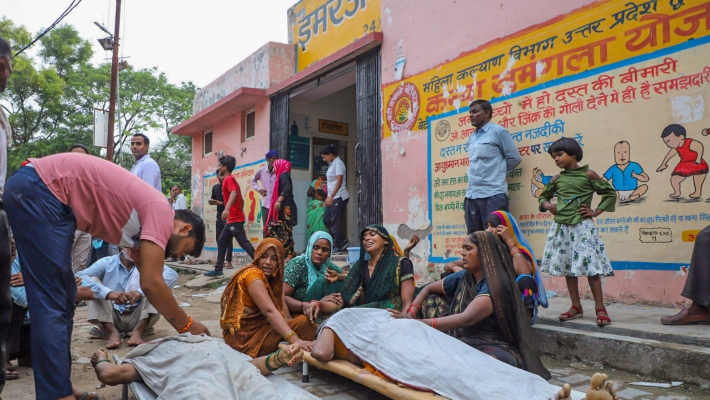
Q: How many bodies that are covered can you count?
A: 2